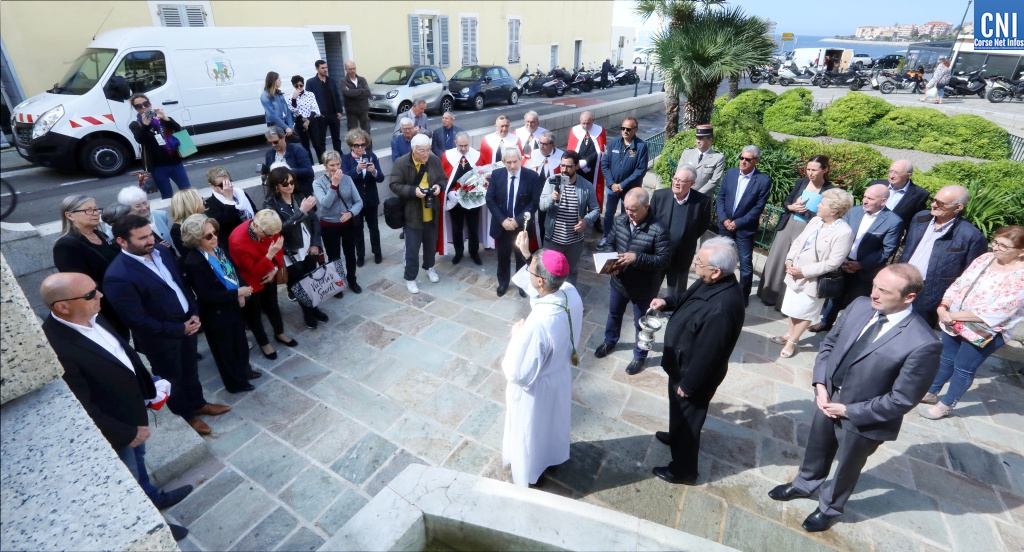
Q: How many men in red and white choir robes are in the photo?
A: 5